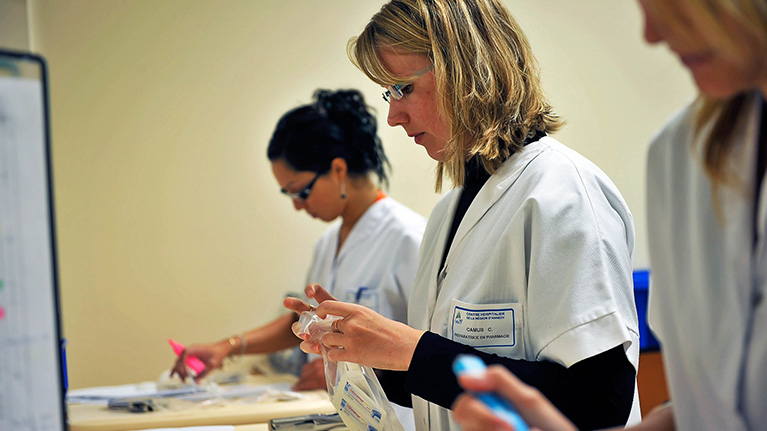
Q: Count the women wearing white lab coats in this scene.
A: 3